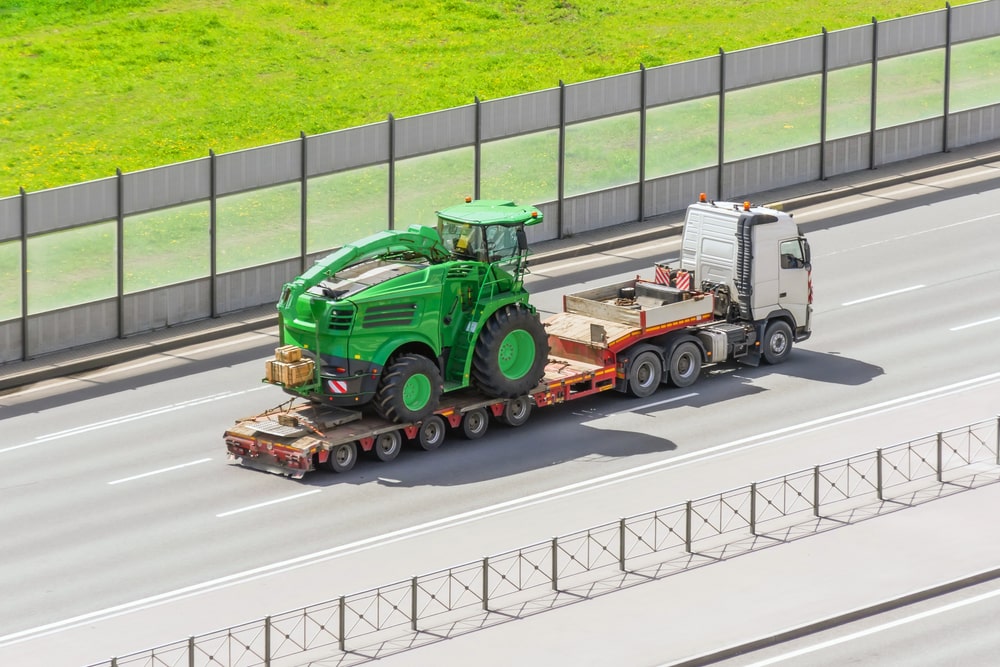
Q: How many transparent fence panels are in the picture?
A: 13